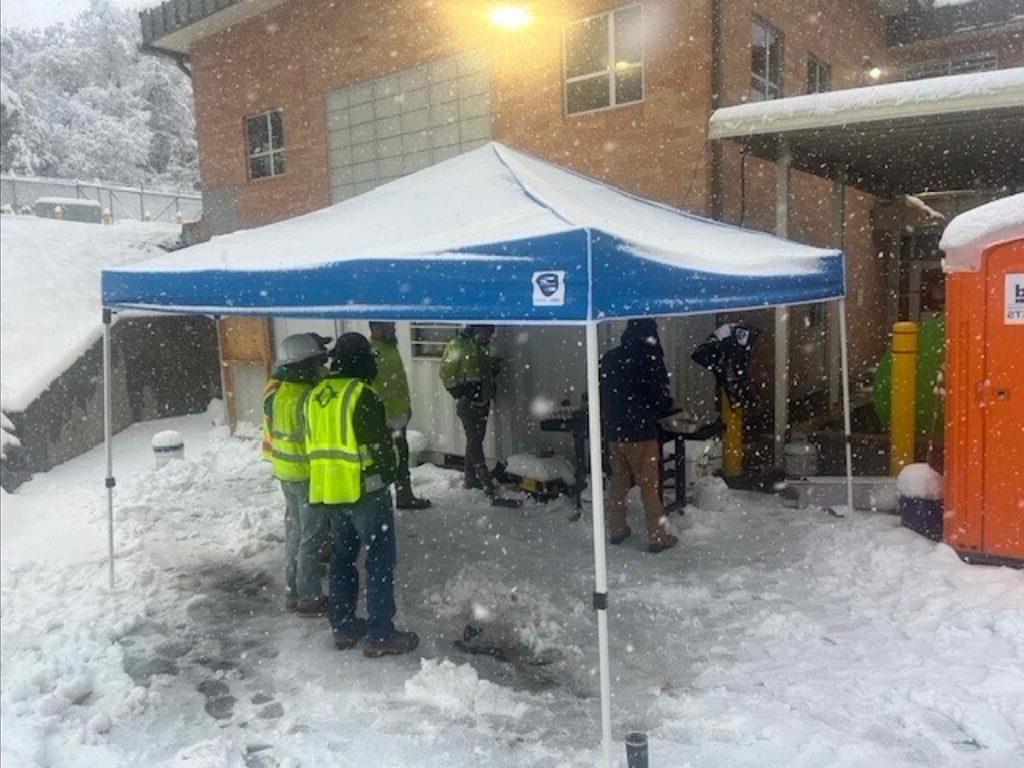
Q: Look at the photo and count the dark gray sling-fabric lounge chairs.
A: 0